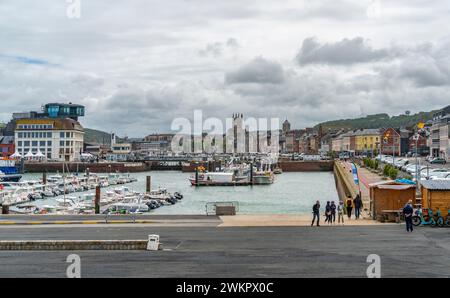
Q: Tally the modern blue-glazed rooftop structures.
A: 1